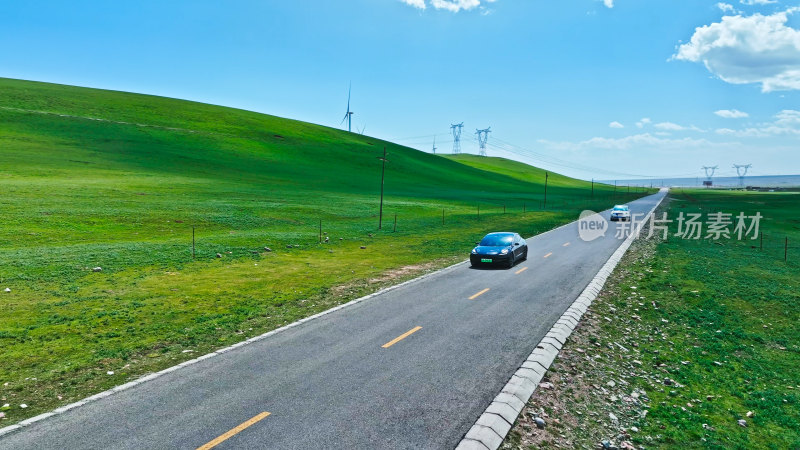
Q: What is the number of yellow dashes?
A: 6